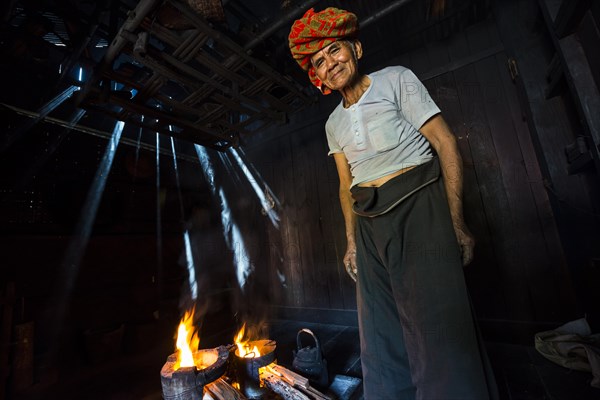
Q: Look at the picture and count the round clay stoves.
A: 2